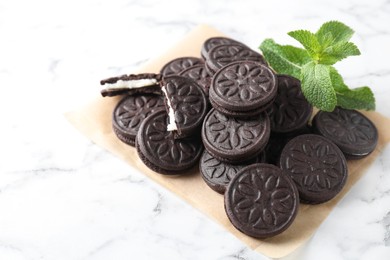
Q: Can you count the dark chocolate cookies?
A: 15